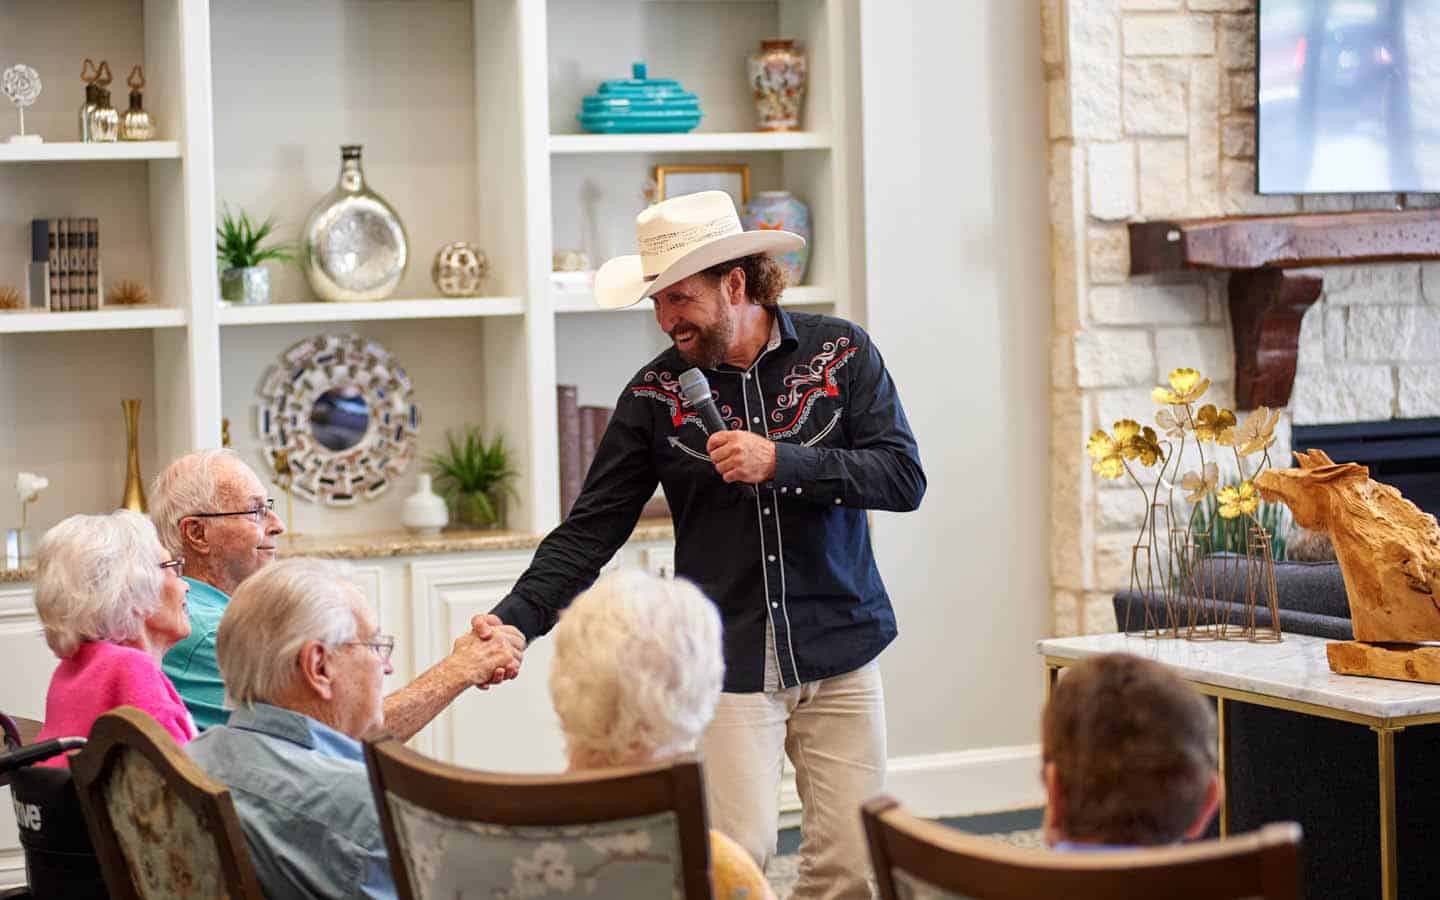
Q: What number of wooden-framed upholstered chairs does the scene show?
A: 3